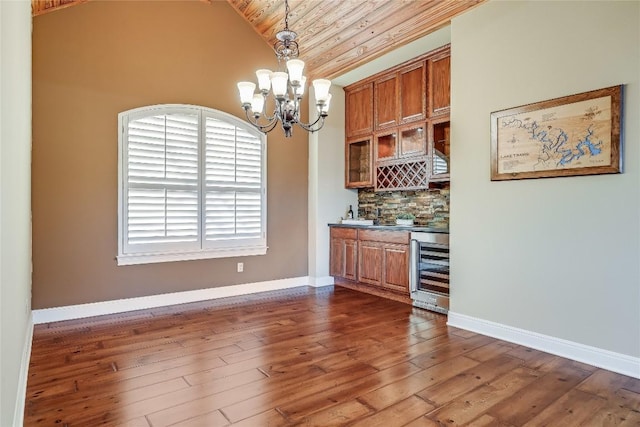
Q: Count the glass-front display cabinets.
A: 4